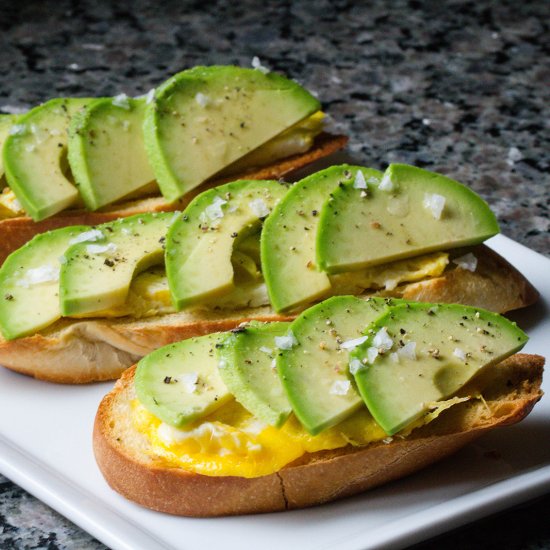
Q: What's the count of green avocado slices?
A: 13